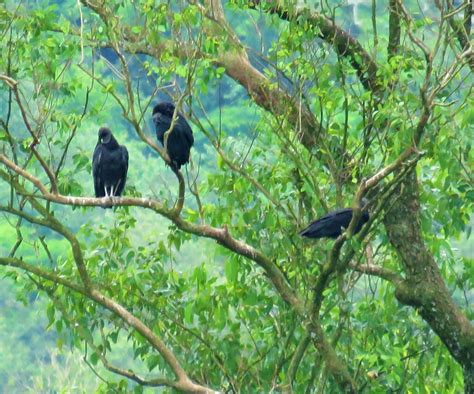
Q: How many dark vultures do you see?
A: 3